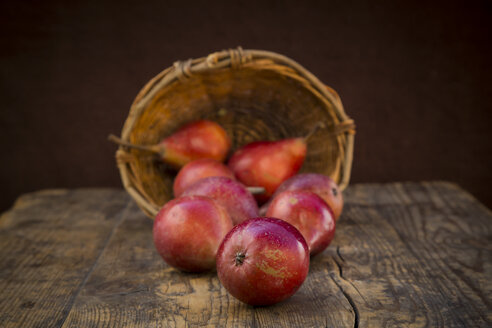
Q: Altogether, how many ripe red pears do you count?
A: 8